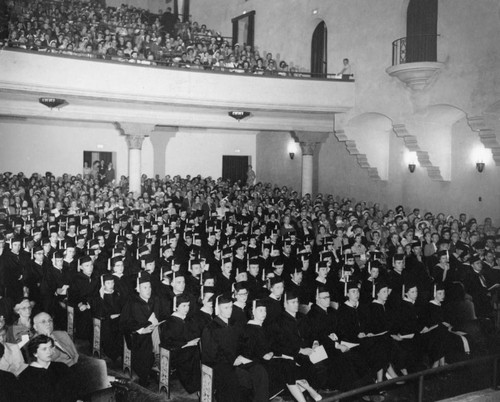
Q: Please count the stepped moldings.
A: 3